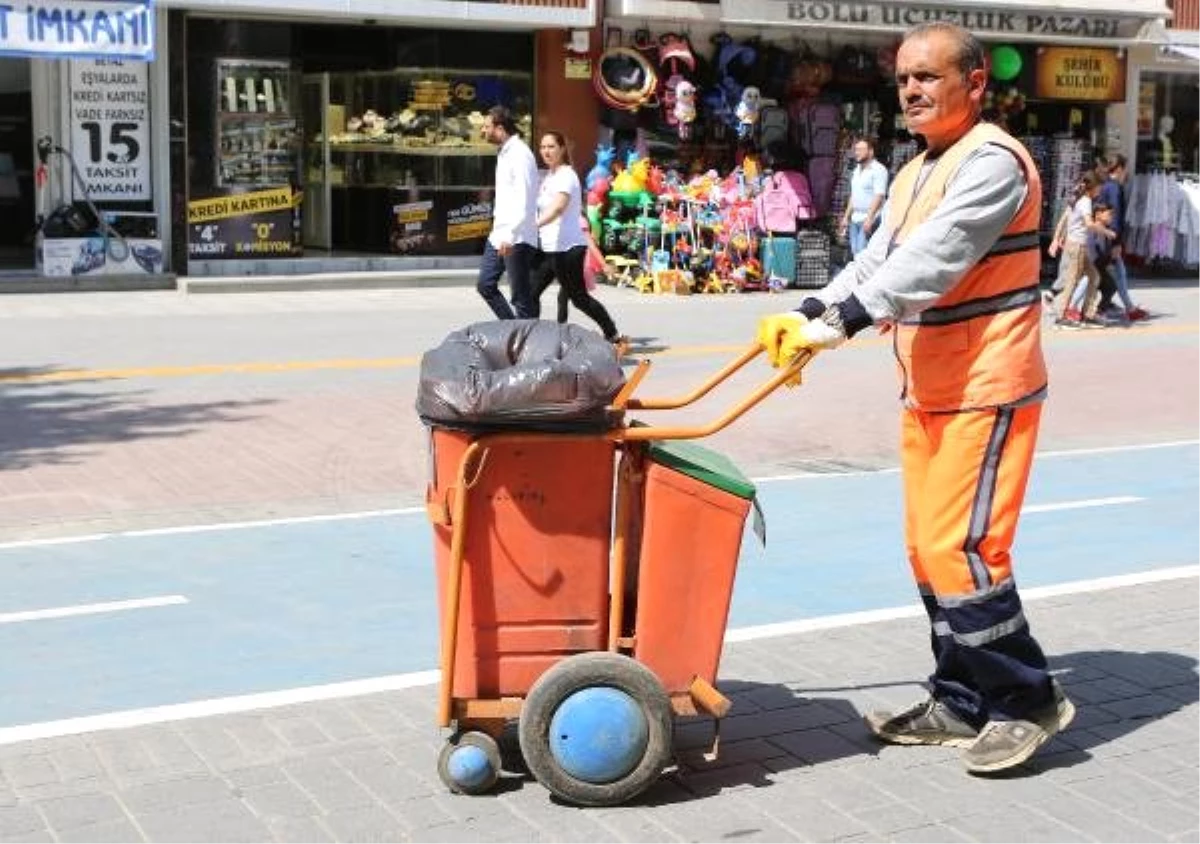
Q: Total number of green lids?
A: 1